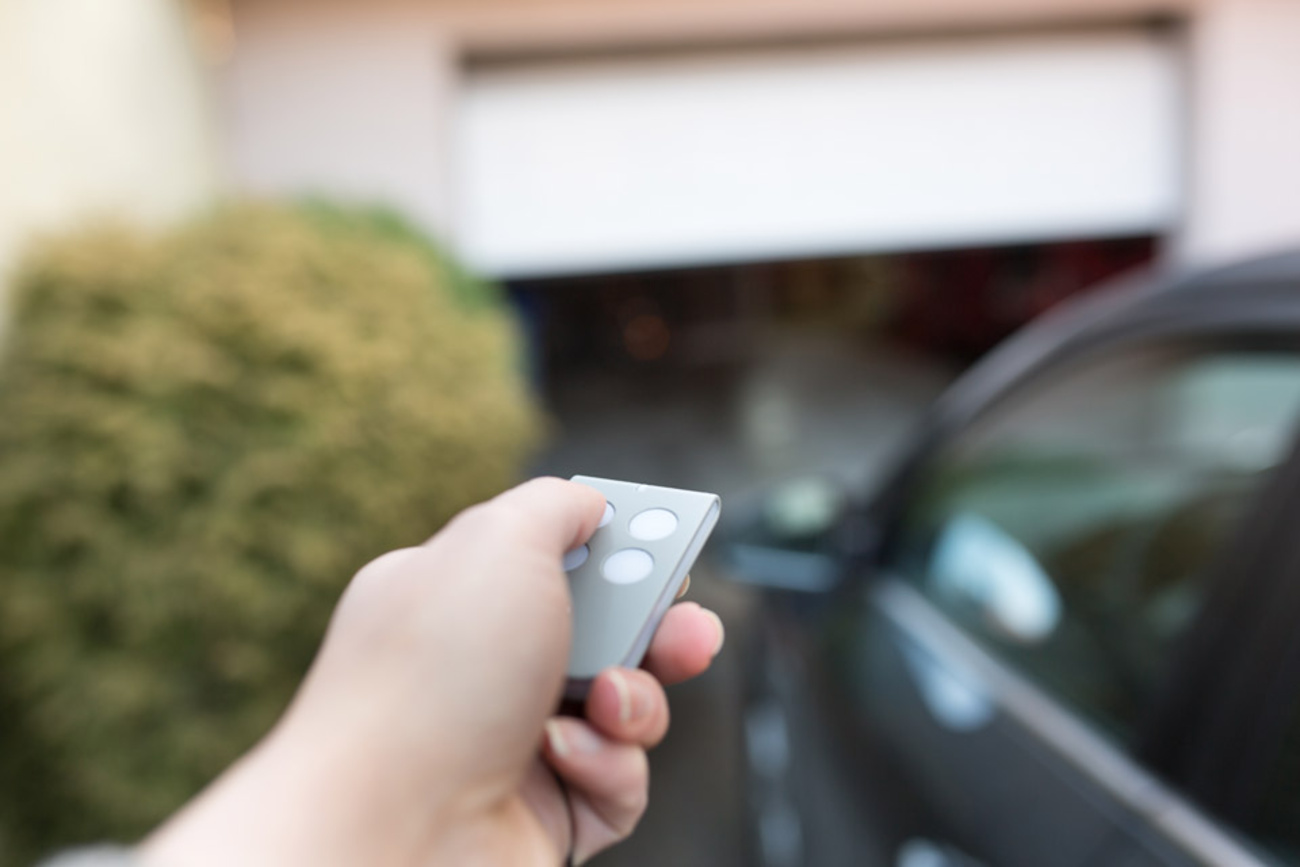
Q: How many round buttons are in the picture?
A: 4